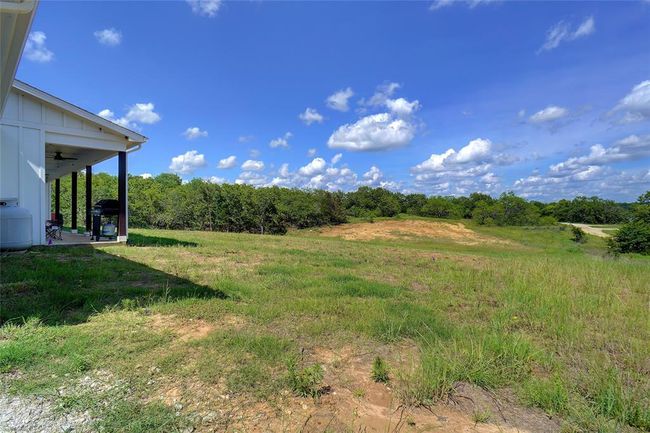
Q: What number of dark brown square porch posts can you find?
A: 4